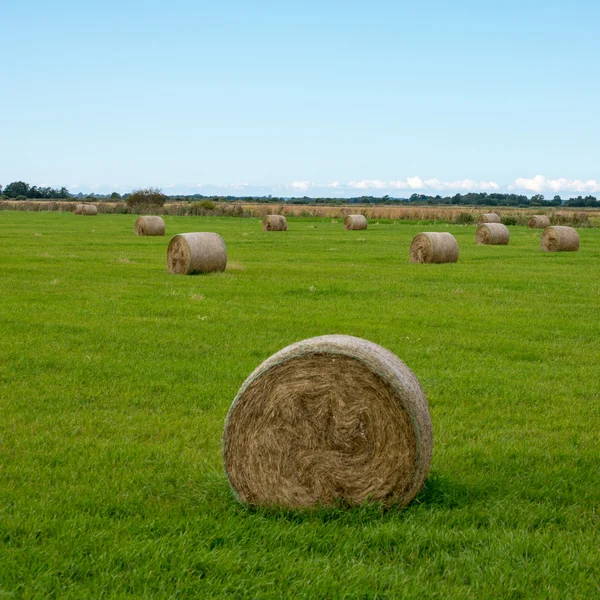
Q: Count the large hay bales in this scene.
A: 12